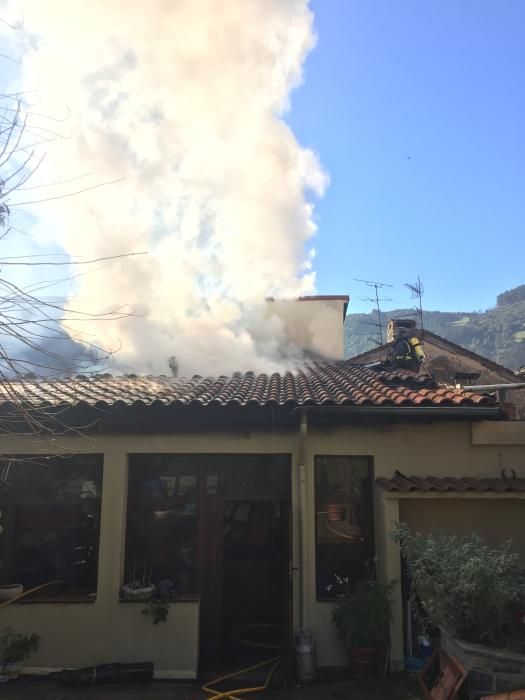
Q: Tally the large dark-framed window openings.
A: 3